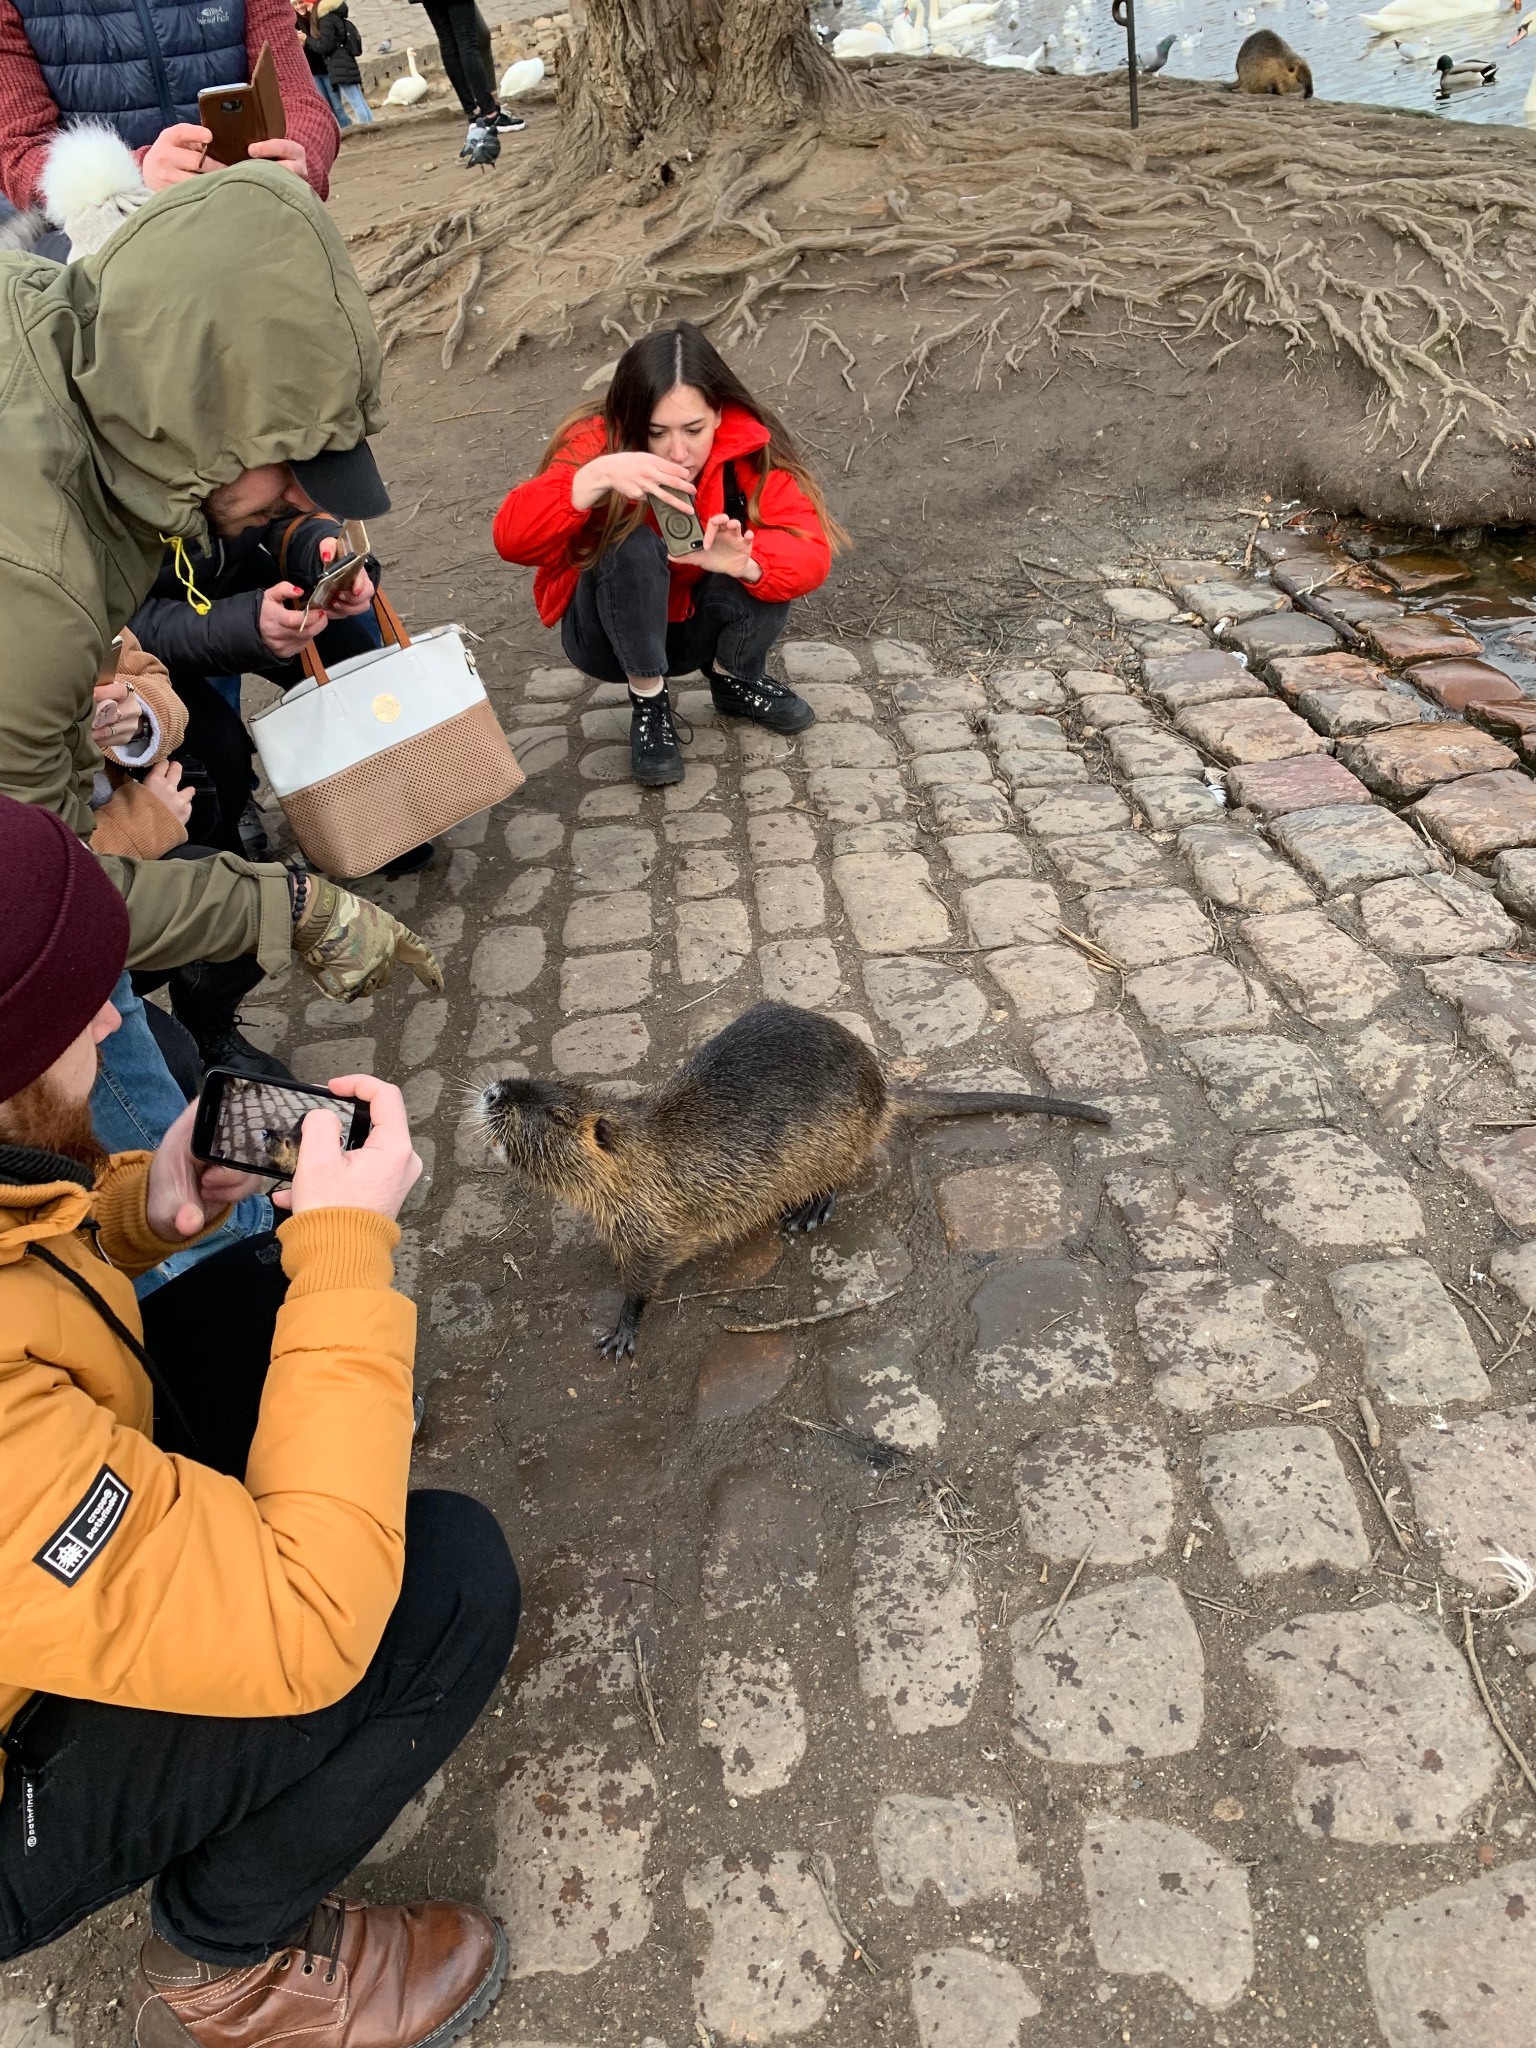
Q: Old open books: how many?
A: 0